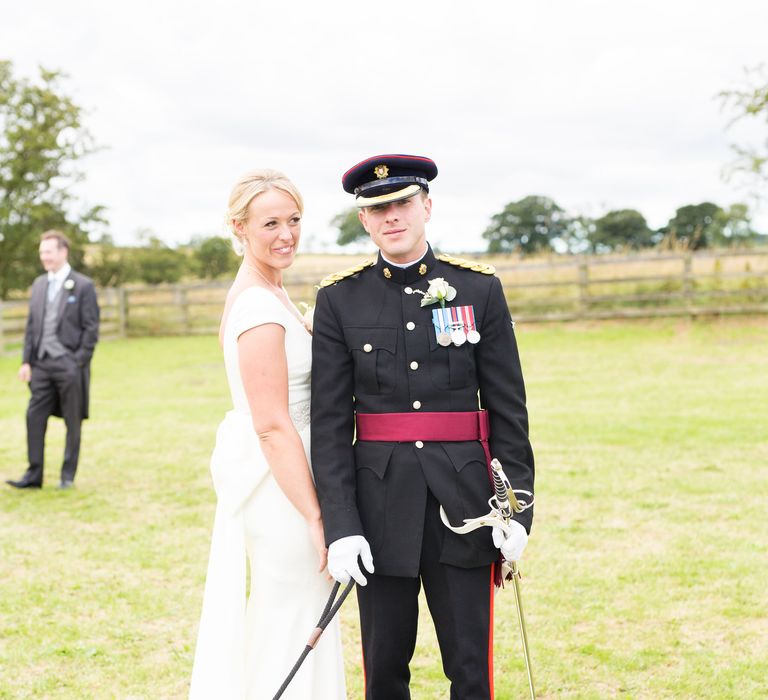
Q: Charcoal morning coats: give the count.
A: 1